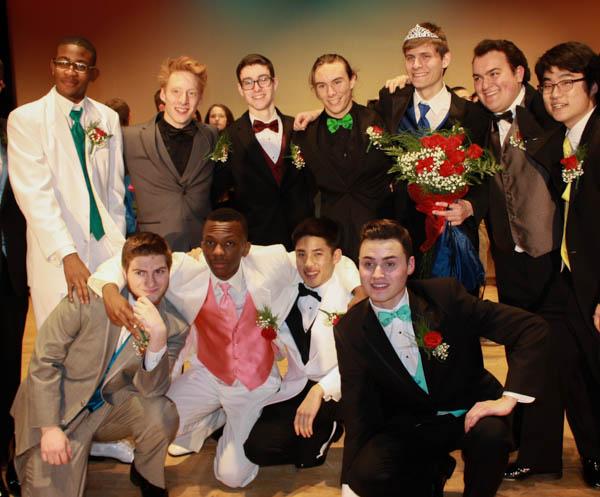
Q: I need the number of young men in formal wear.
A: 11